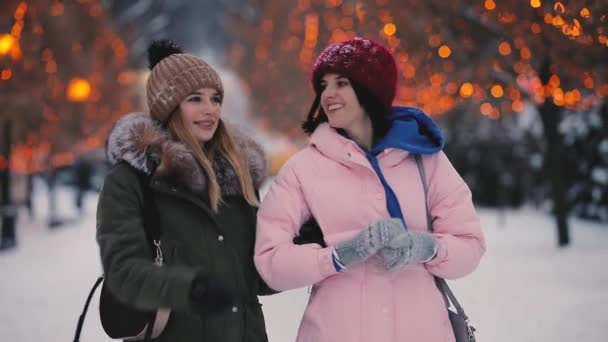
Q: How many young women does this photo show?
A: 2